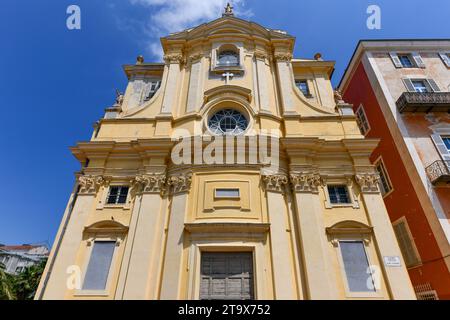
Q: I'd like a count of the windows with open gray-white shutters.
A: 4